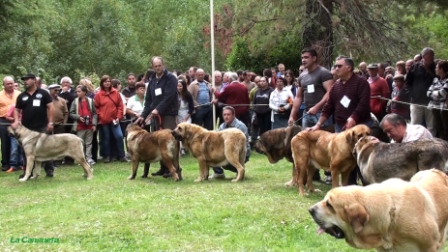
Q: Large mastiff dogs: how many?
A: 7